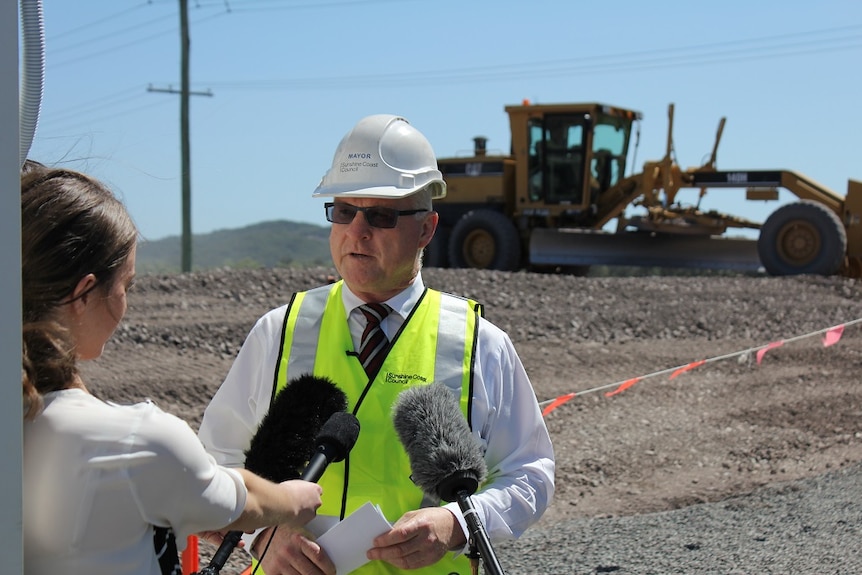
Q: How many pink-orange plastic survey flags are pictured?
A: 5